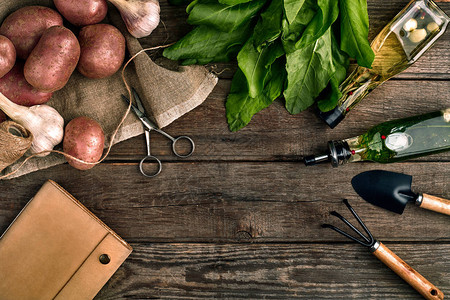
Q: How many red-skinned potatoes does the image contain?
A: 7